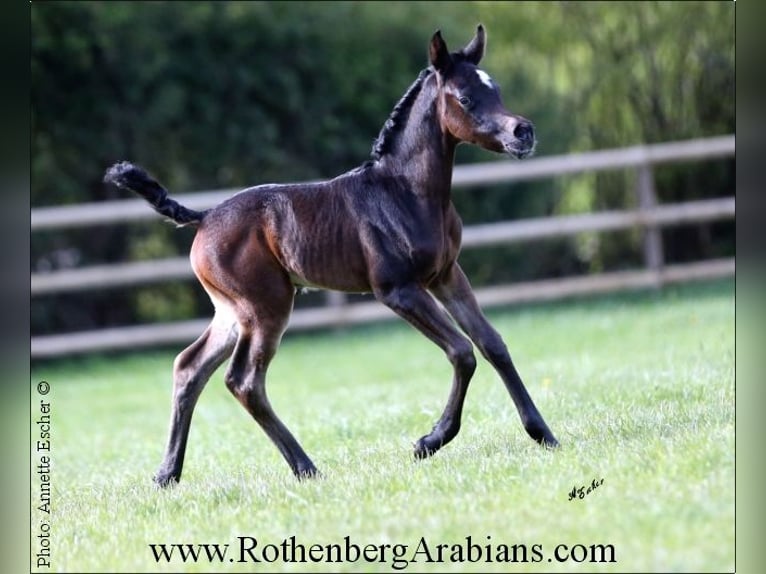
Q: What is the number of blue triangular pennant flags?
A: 0